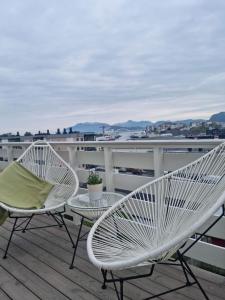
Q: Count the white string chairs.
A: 2